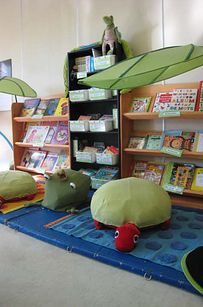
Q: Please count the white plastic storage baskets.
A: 8